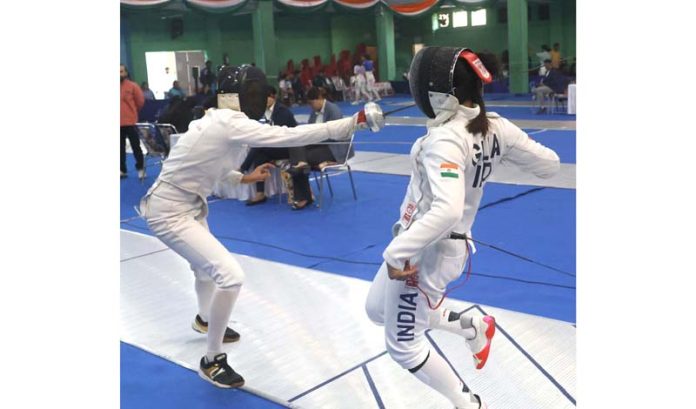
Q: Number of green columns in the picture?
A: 3